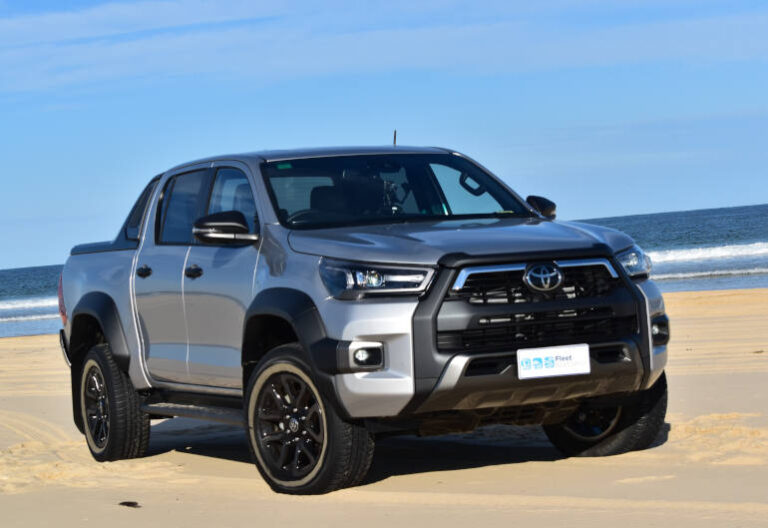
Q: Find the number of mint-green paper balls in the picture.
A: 0